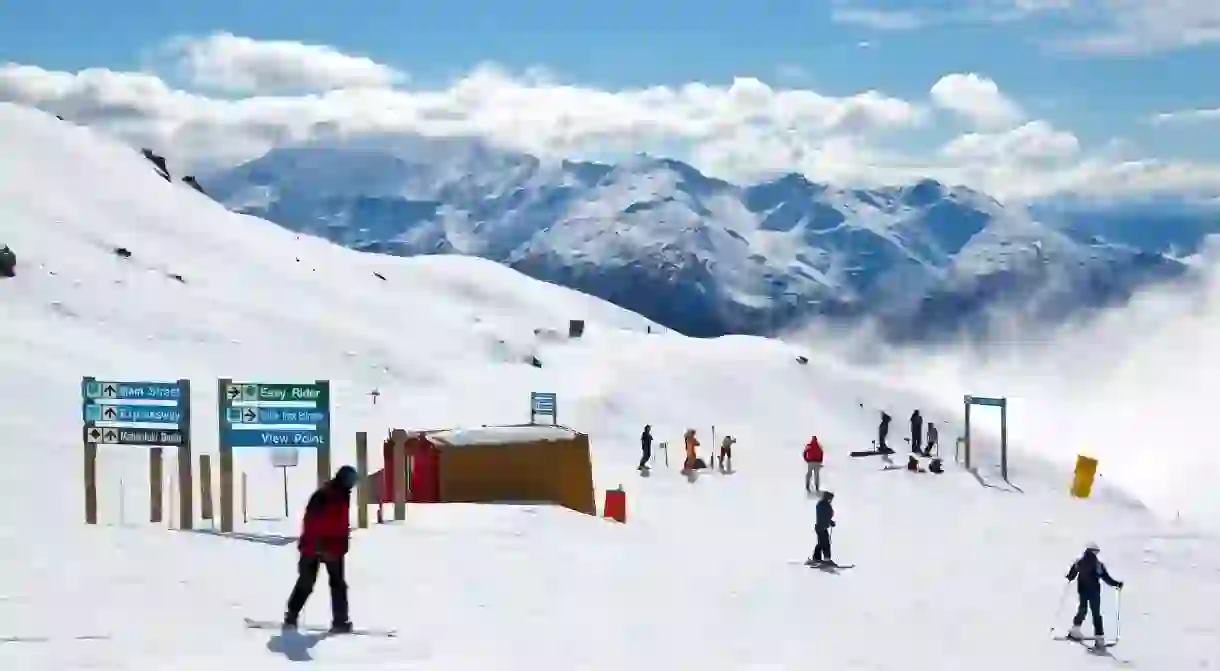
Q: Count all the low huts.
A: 1